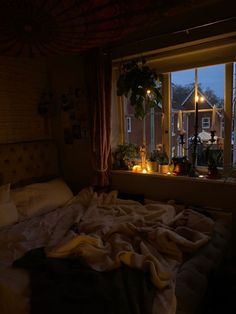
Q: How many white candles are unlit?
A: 2